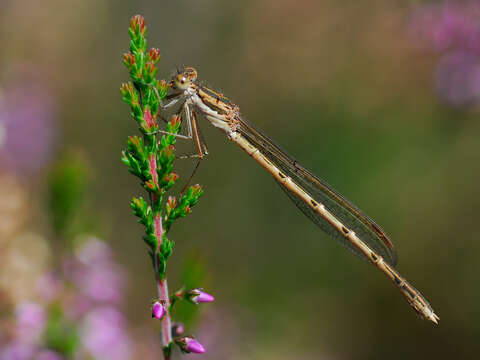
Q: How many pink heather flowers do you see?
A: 3